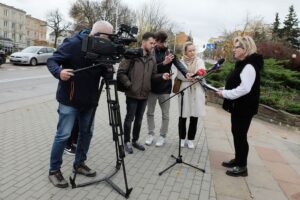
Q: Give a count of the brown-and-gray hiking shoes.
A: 2